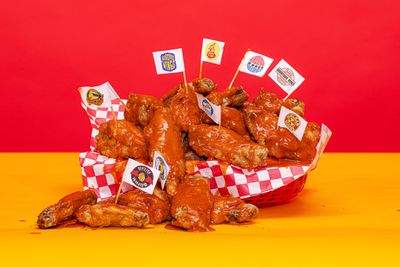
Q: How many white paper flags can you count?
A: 9